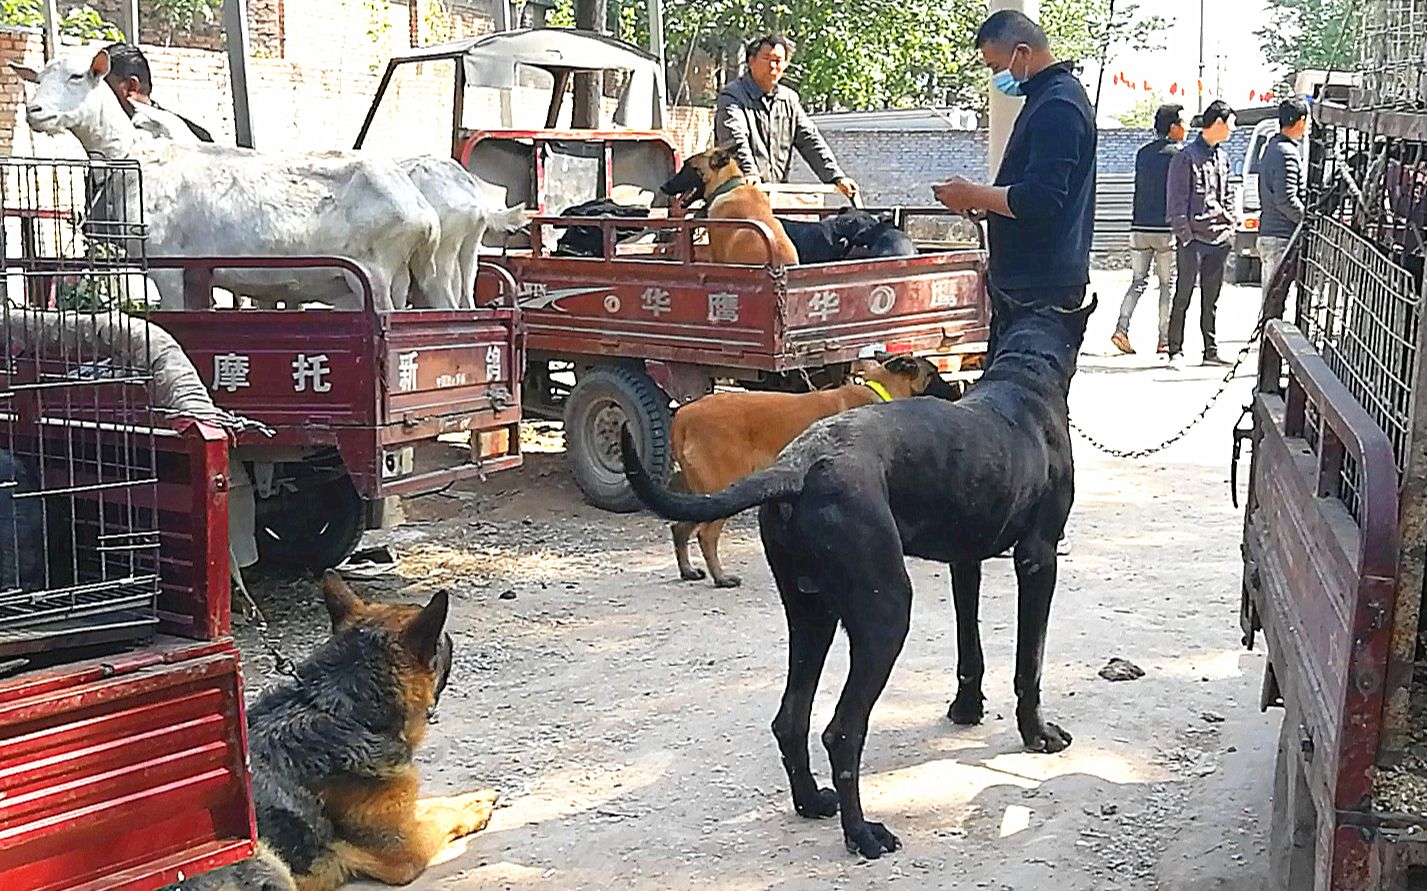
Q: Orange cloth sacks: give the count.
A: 0